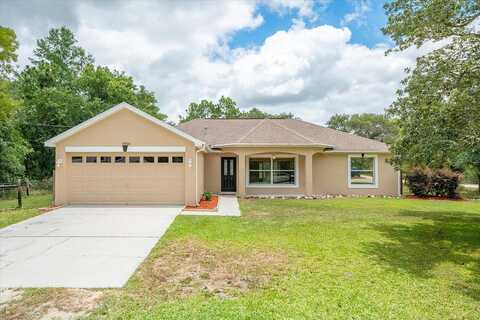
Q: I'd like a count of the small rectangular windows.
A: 8